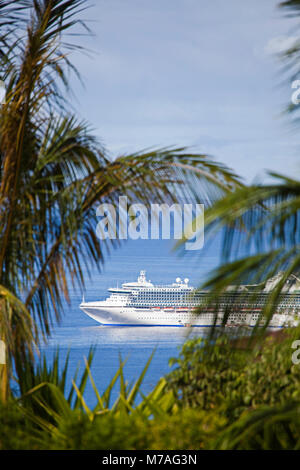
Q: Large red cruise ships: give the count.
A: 0